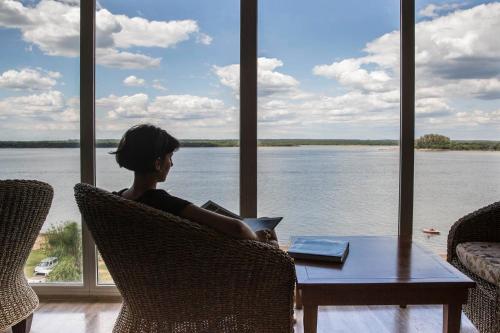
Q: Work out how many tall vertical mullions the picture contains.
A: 3